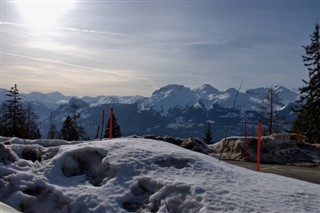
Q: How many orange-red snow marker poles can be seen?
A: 4